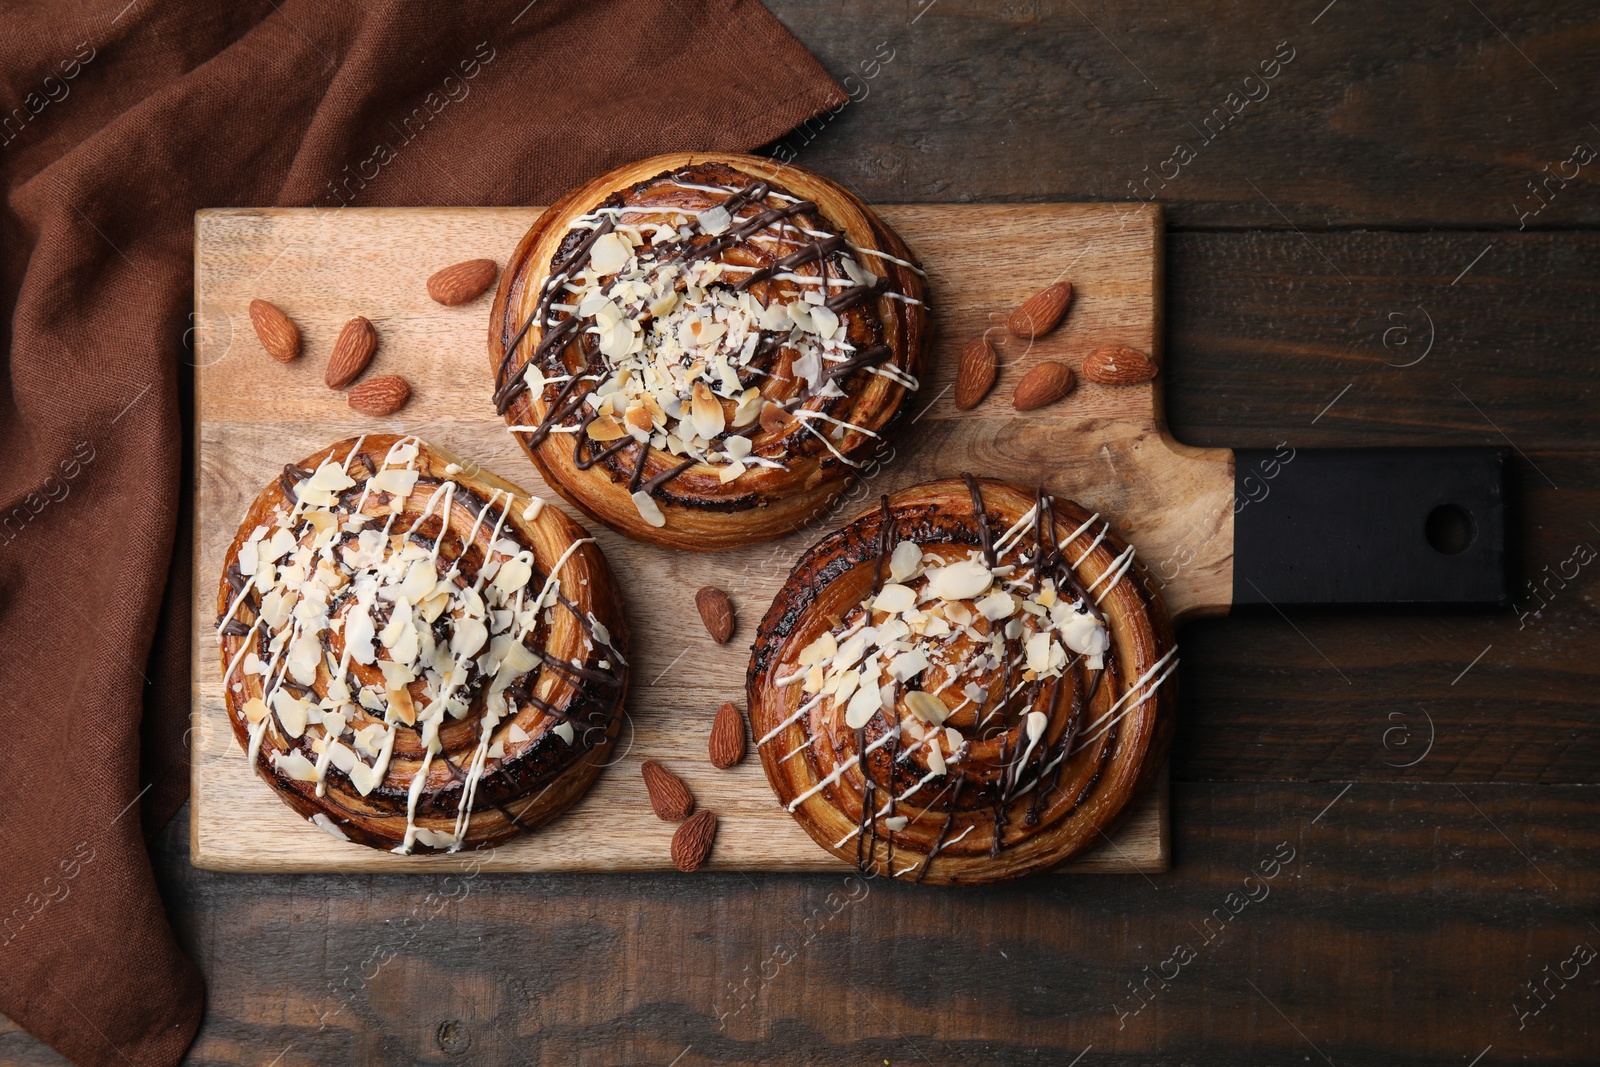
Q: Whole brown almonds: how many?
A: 12